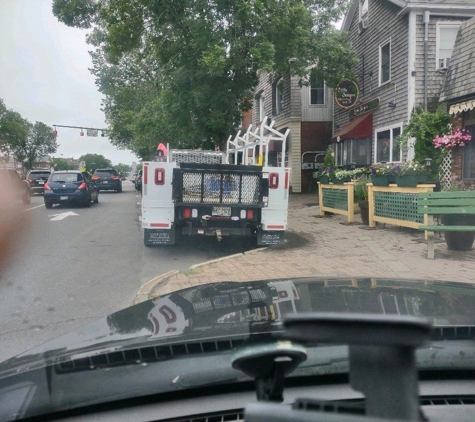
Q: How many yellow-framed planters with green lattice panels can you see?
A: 2